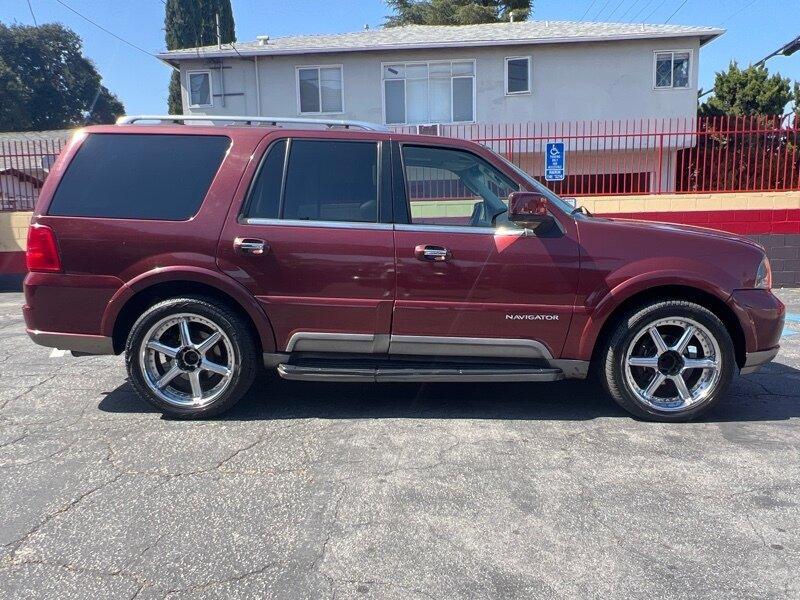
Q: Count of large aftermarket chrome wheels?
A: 2